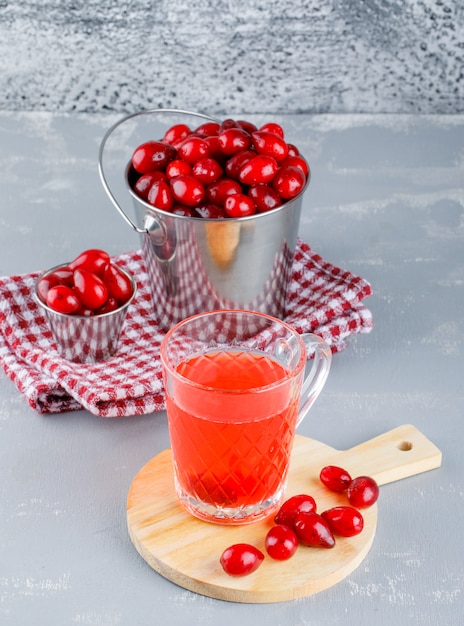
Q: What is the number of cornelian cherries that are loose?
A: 7